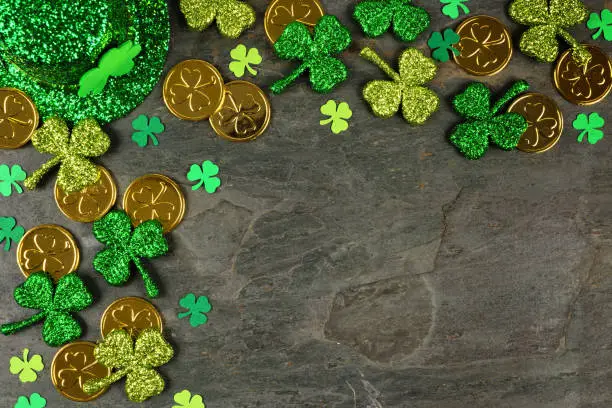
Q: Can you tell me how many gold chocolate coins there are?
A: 12